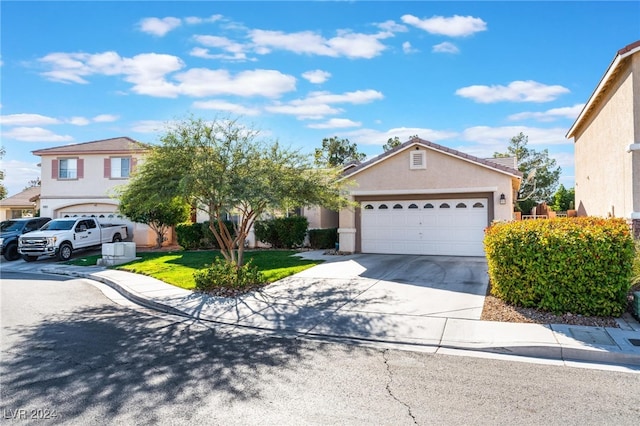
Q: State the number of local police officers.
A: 0